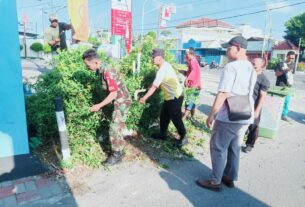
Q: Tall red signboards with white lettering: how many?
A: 1